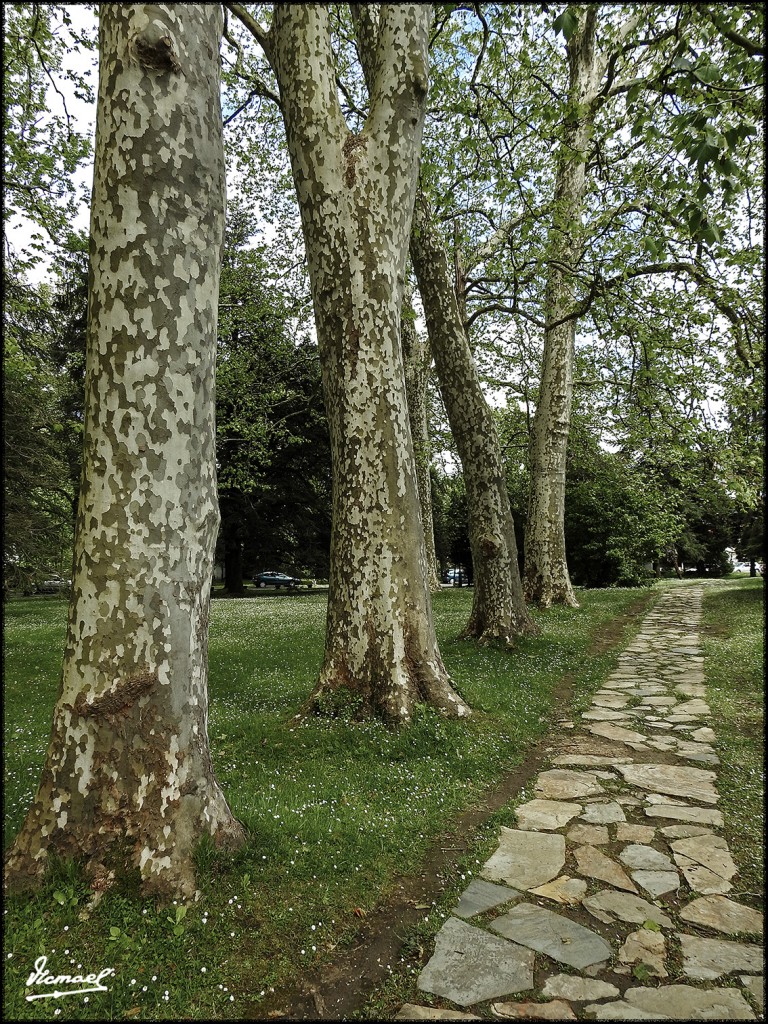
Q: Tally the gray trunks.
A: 5